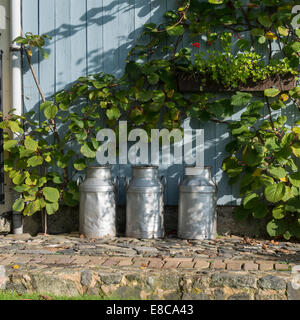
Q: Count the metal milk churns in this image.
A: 3